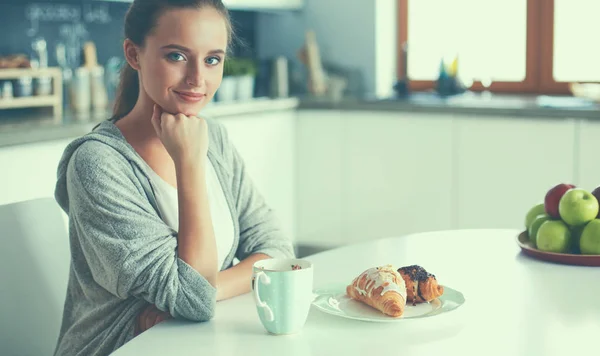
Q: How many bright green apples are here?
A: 5